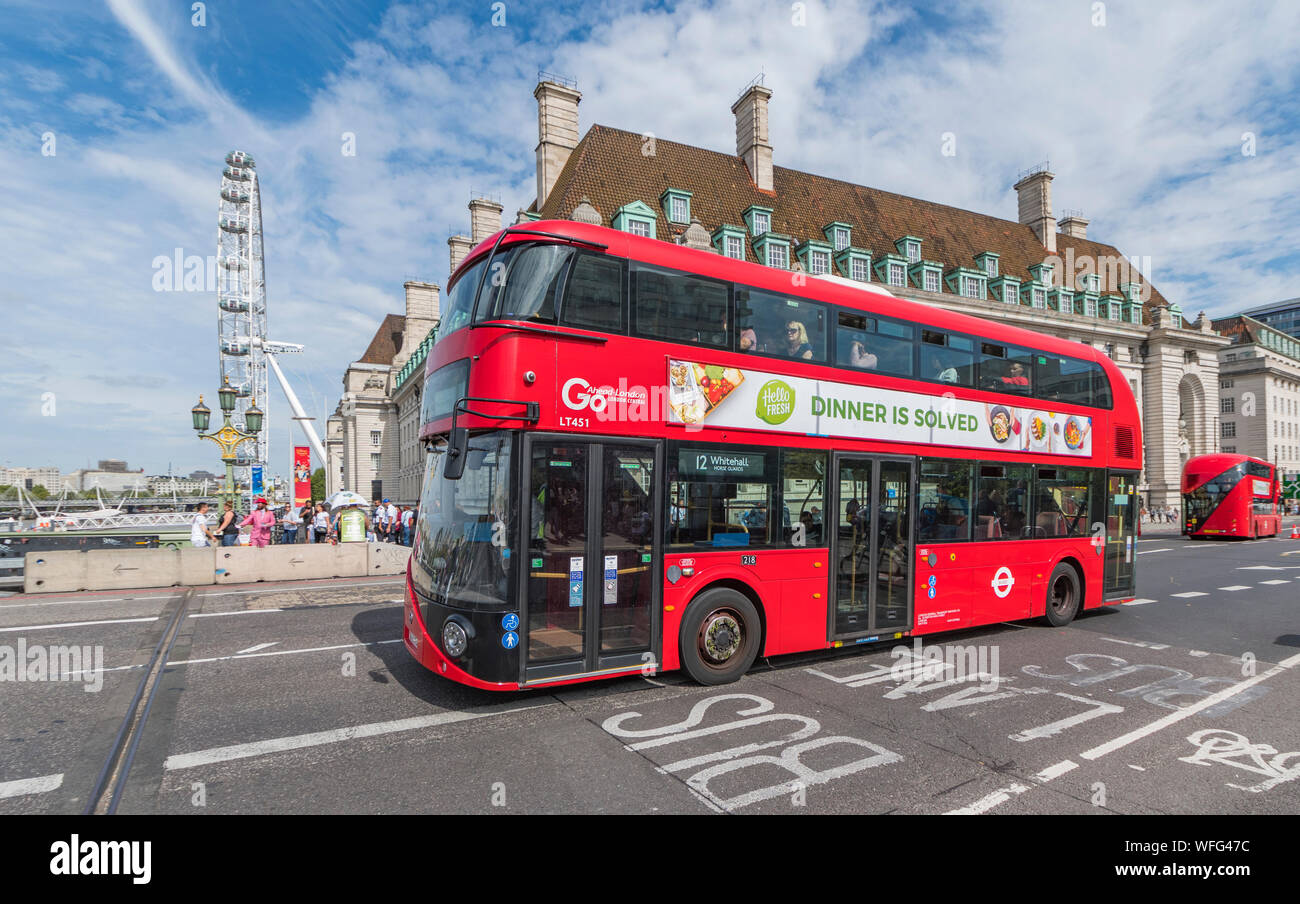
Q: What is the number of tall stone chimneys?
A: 7